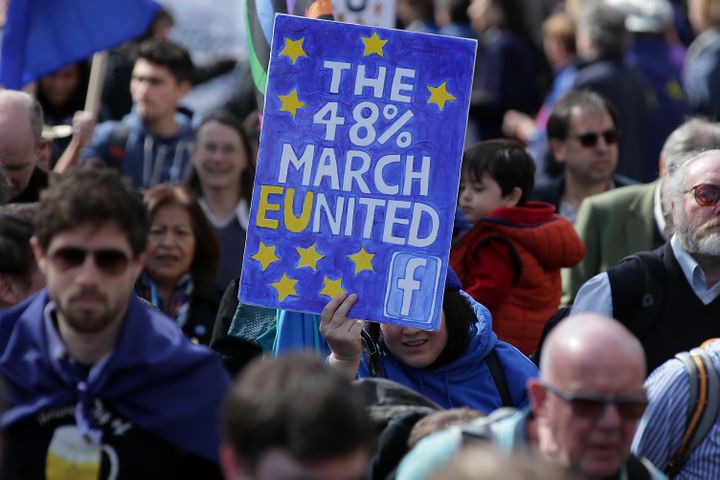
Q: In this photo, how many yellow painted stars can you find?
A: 9